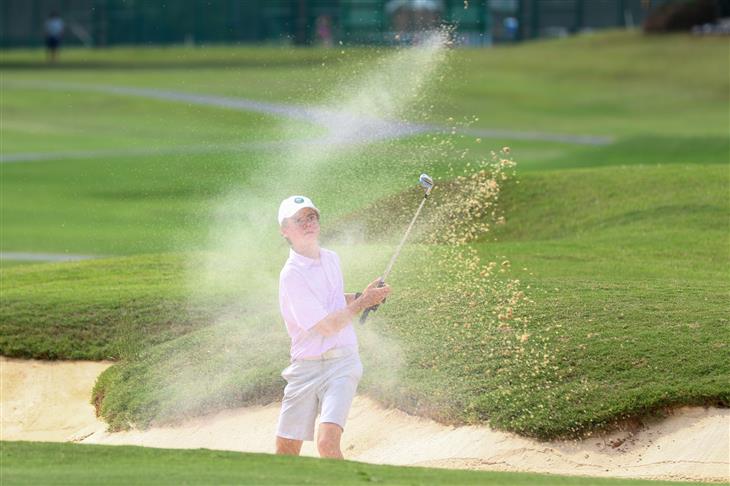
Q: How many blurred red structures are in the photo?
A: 0